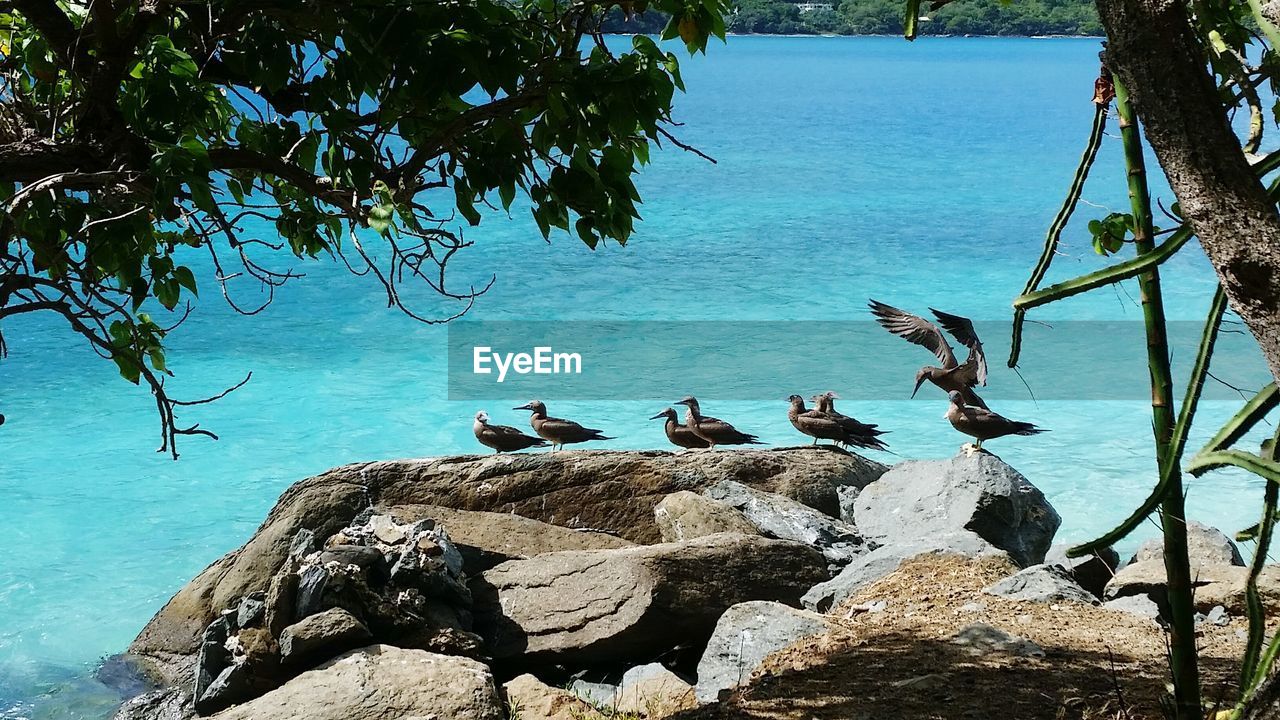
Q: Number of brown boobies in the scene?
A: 9